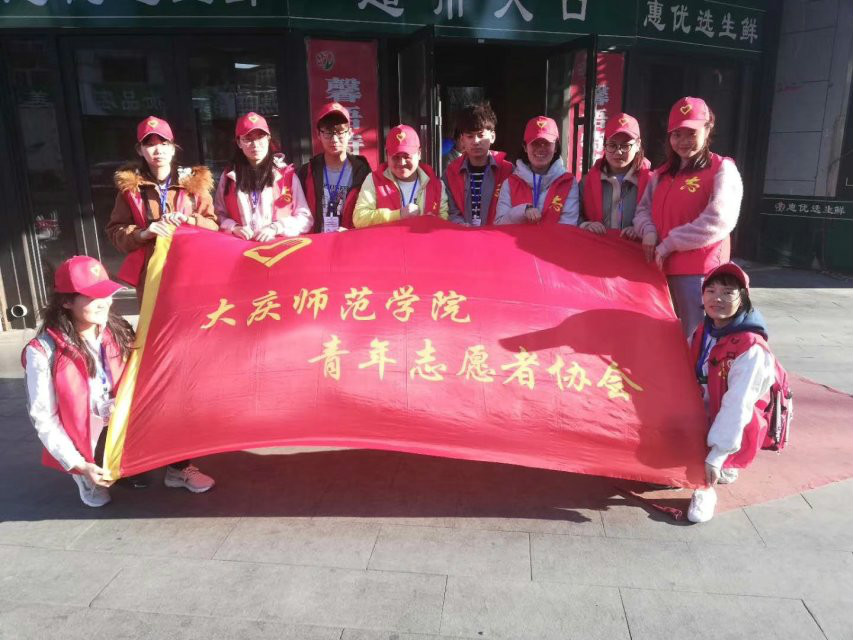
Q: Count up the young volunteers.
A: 10